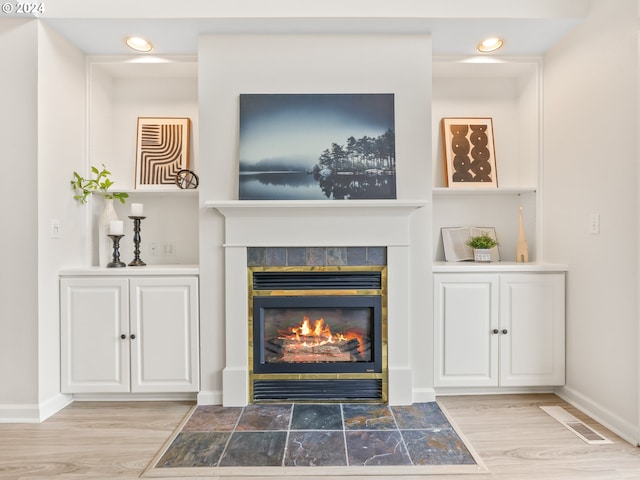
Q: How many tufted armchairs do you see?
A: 0